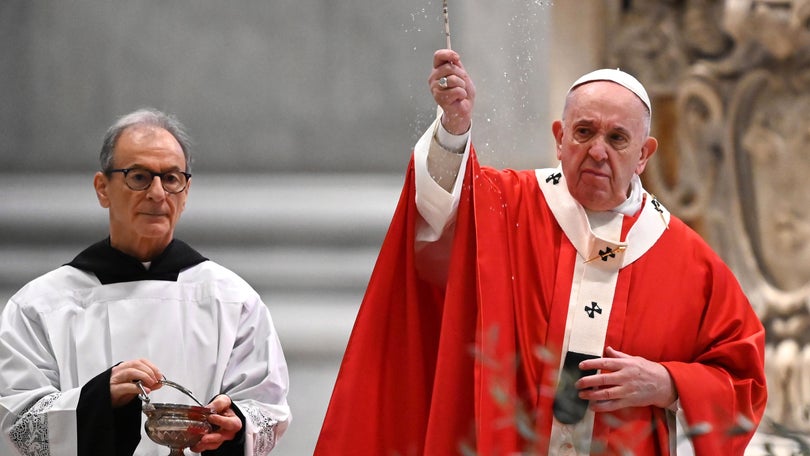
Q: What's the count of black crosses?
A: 4